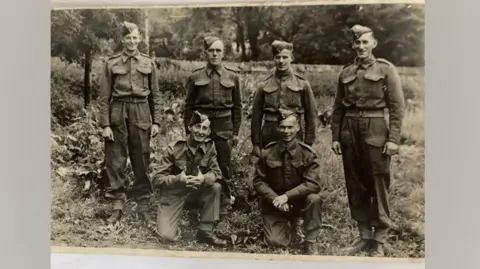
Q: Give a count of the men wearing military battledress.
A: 6